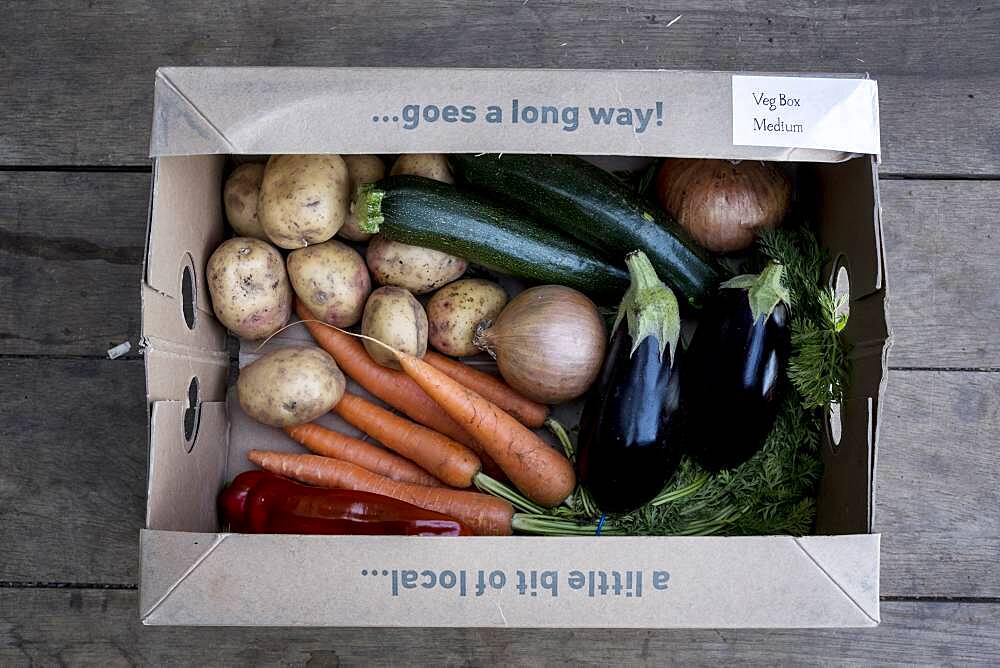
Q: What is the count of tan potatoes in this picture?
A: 10